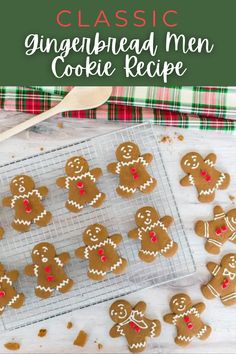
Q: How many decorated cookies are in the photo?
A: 12